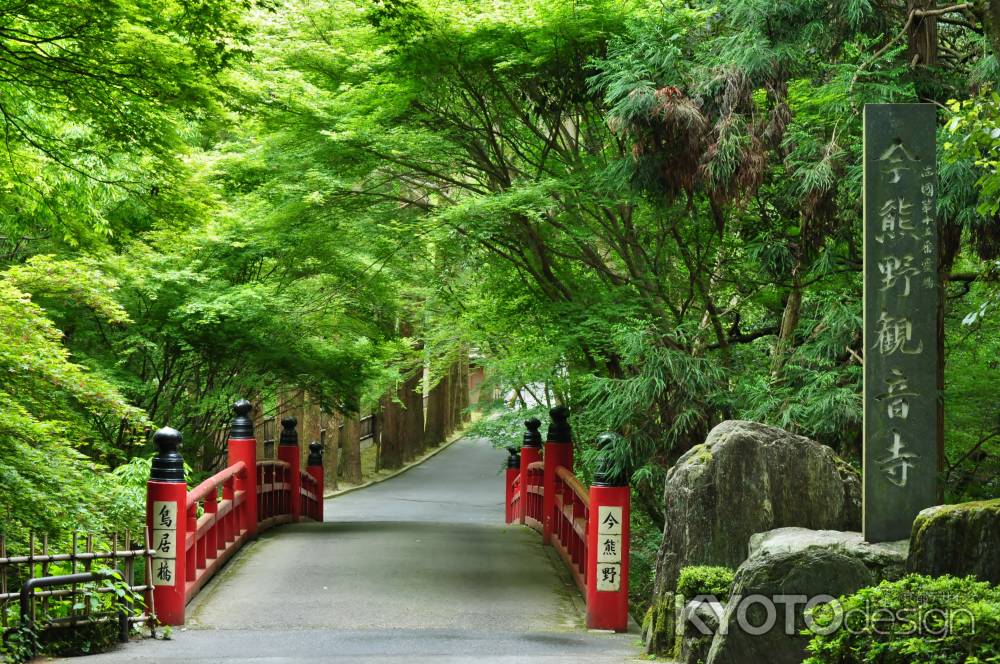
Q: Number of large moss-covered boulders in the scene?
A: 3